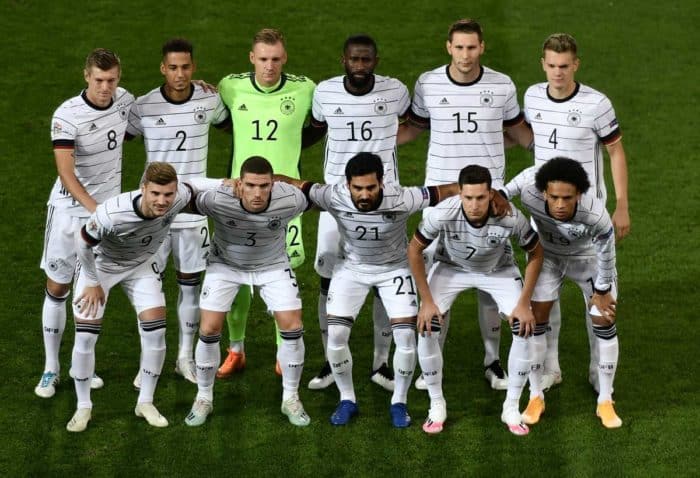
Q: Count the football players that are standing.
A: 6